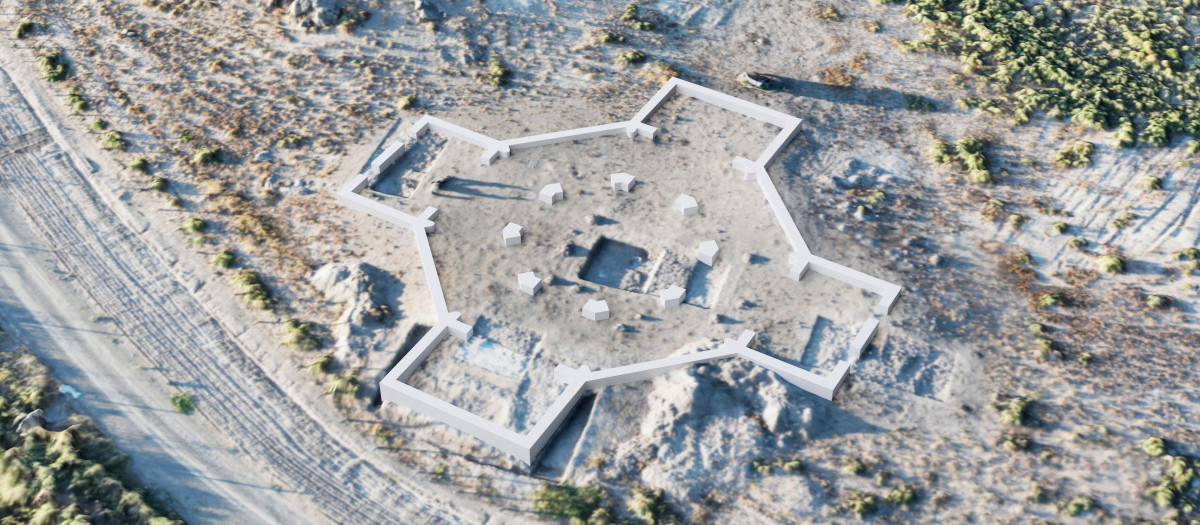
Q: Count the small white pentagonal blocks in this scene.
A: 8